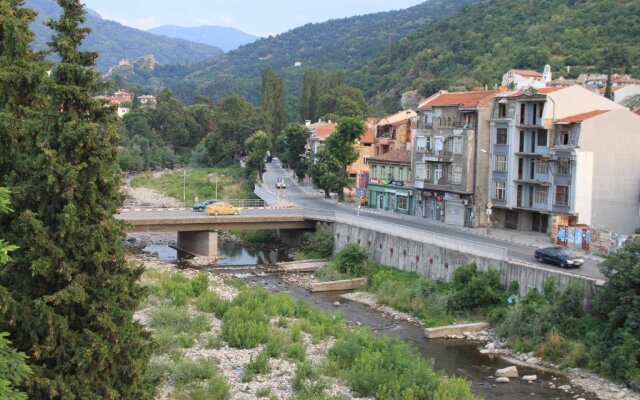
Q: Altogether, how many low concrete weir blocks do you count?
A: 3